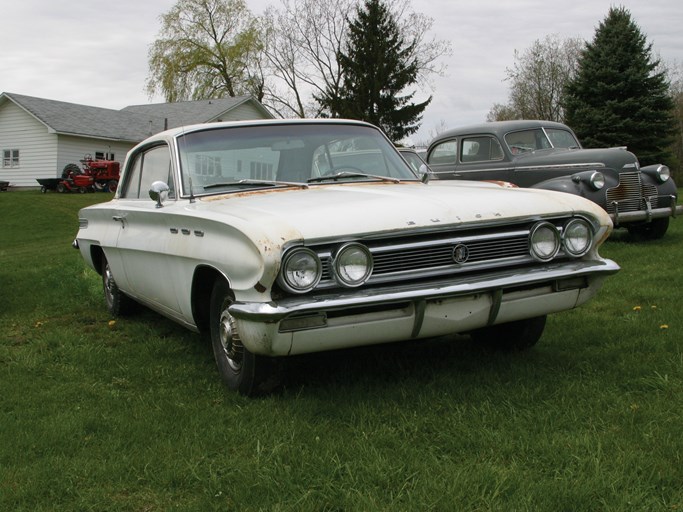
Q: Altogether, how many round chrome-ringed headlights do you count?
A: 6